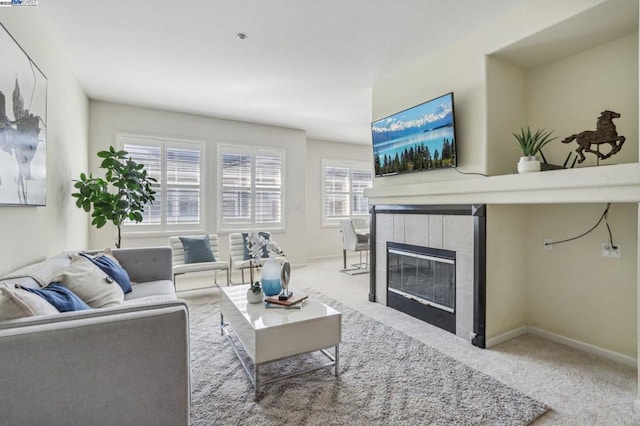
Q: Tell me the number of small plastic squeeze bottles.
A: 0